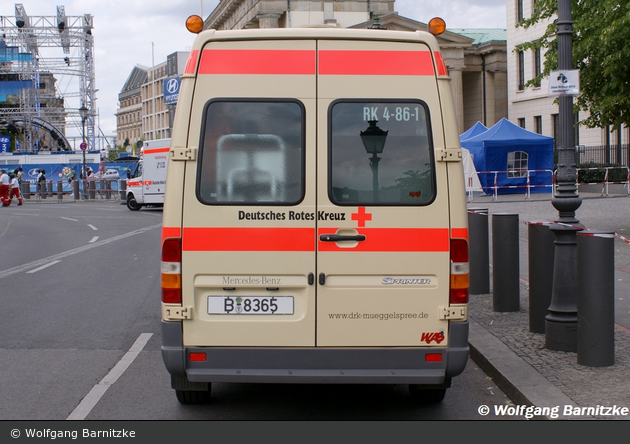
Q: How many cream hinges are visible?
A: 4